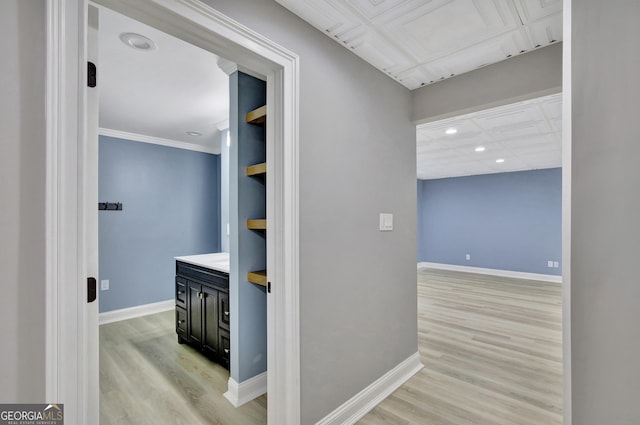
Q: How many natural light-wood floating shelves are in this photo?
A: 4